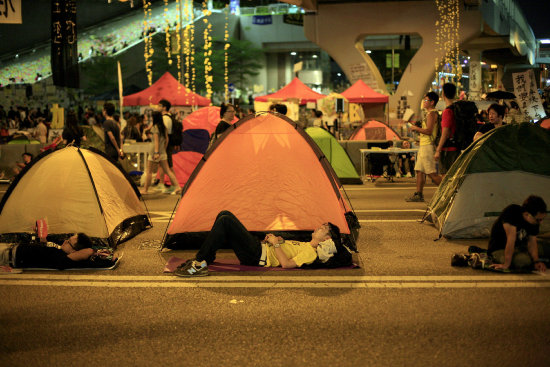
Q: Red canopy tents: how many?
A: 3